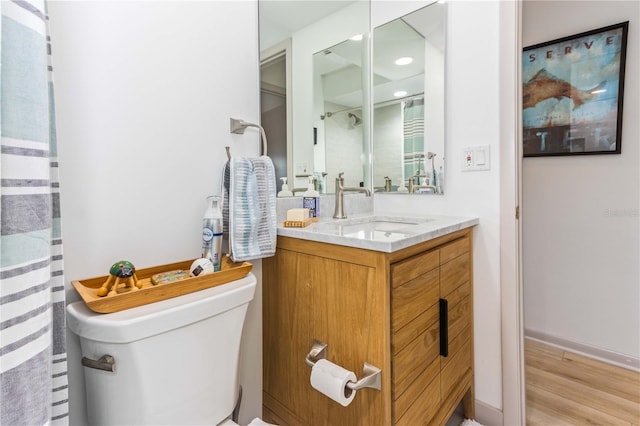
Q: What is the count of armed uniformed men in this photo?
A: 0